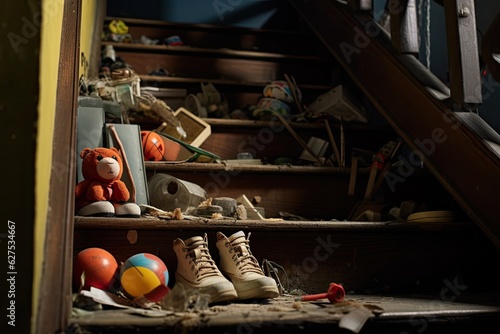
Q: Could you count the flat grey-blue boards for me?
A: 2